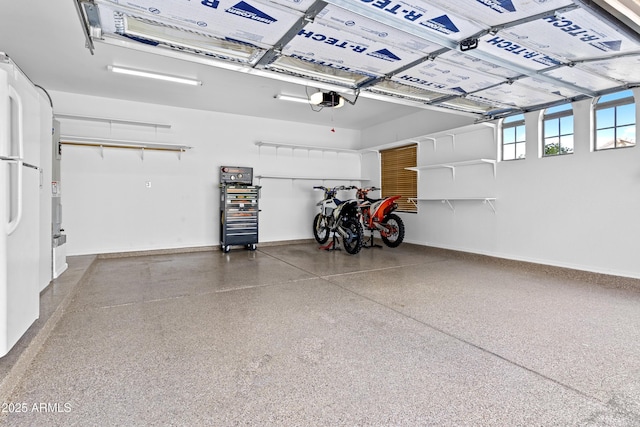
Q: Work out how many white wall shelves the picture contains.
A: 7